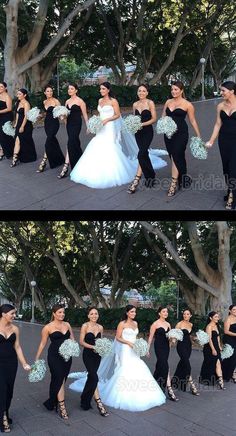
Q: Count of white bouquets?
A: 14